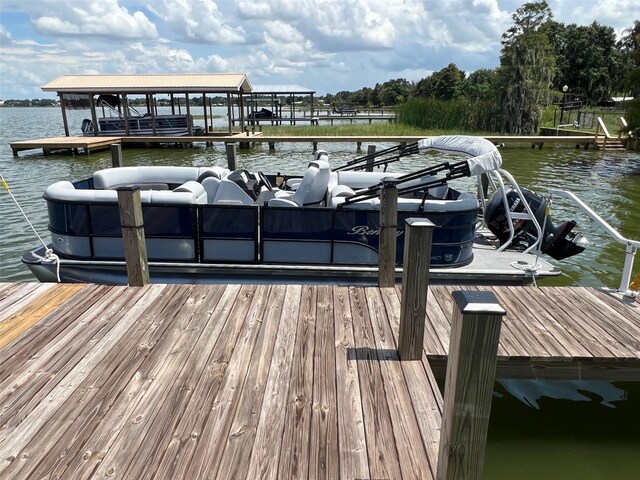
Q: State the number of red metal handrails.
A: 0